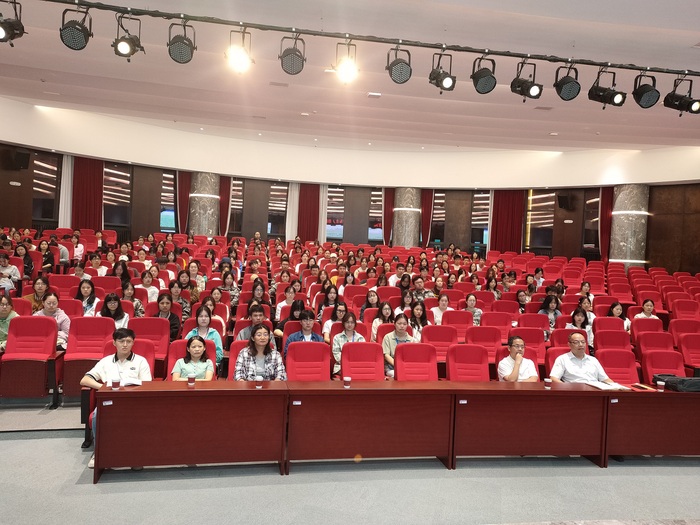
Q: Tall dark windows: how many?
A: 11